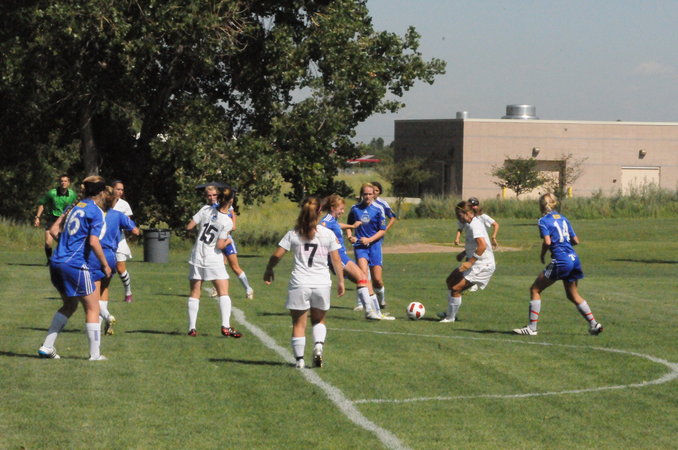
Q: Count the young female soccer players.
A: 12